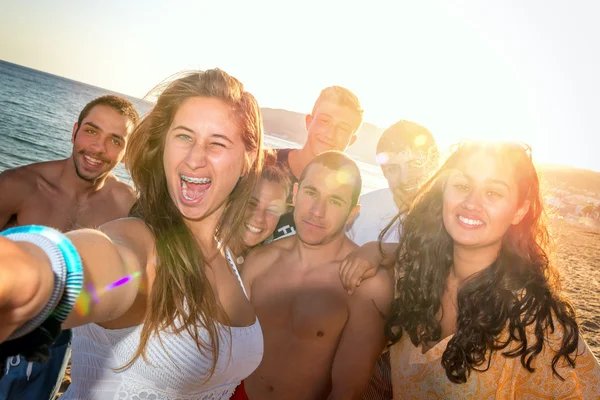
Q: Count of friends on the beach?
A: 7